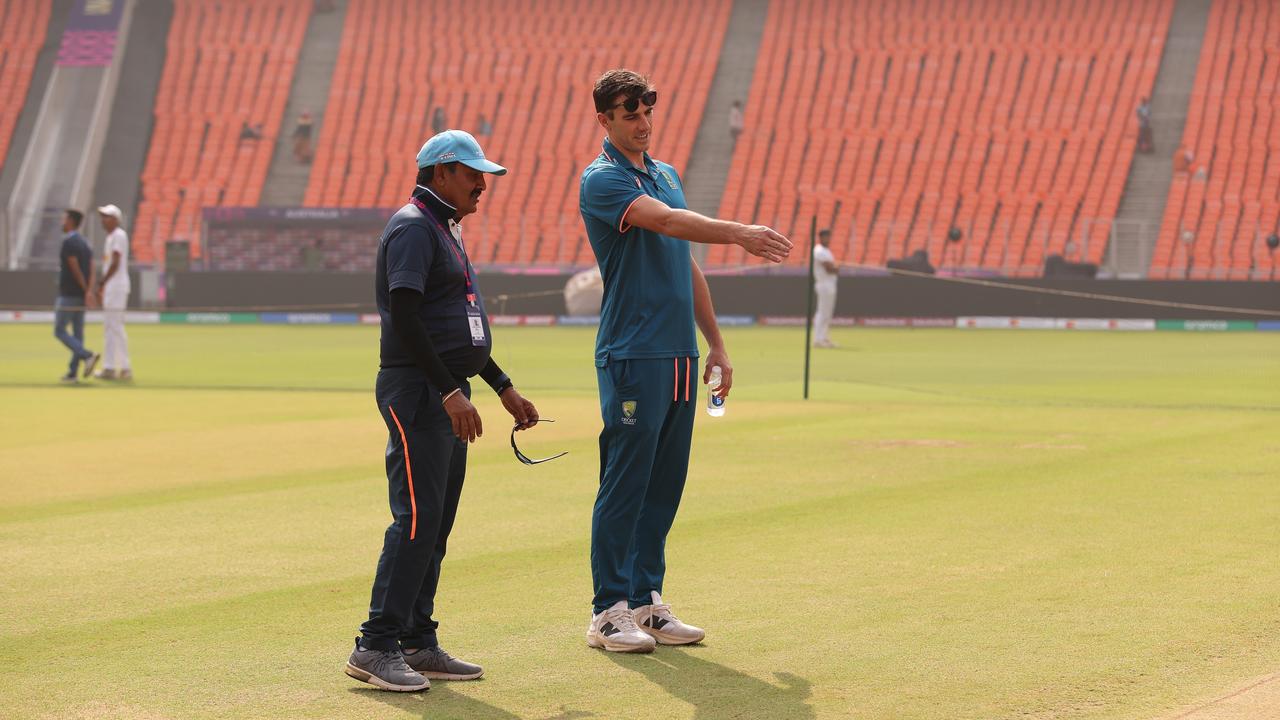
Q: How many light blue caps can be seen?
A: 1